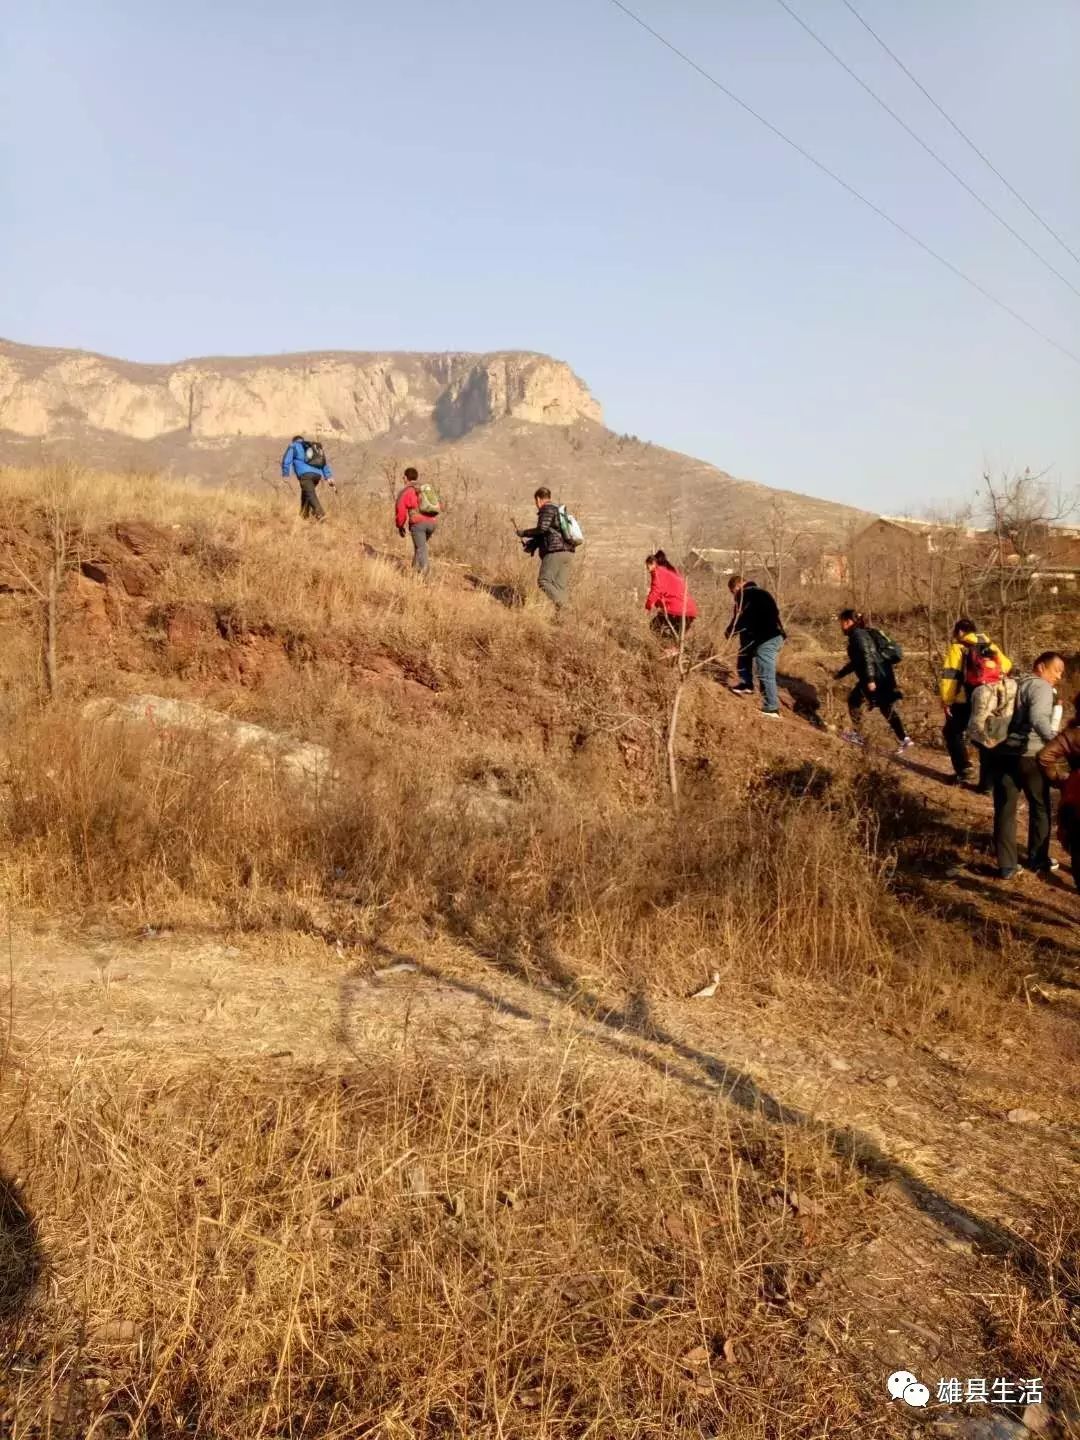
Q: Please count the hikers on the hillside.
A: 9